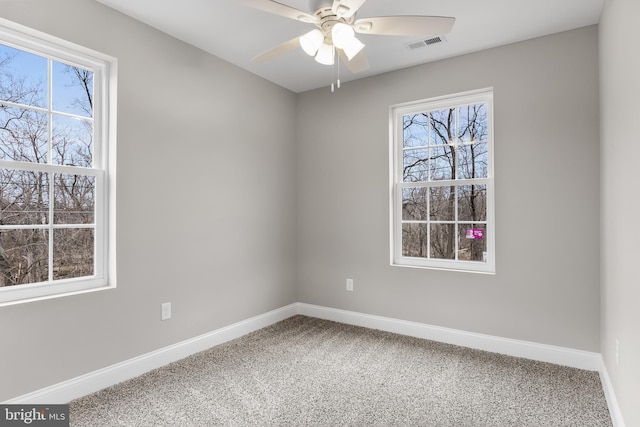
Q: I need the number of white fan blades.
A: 5